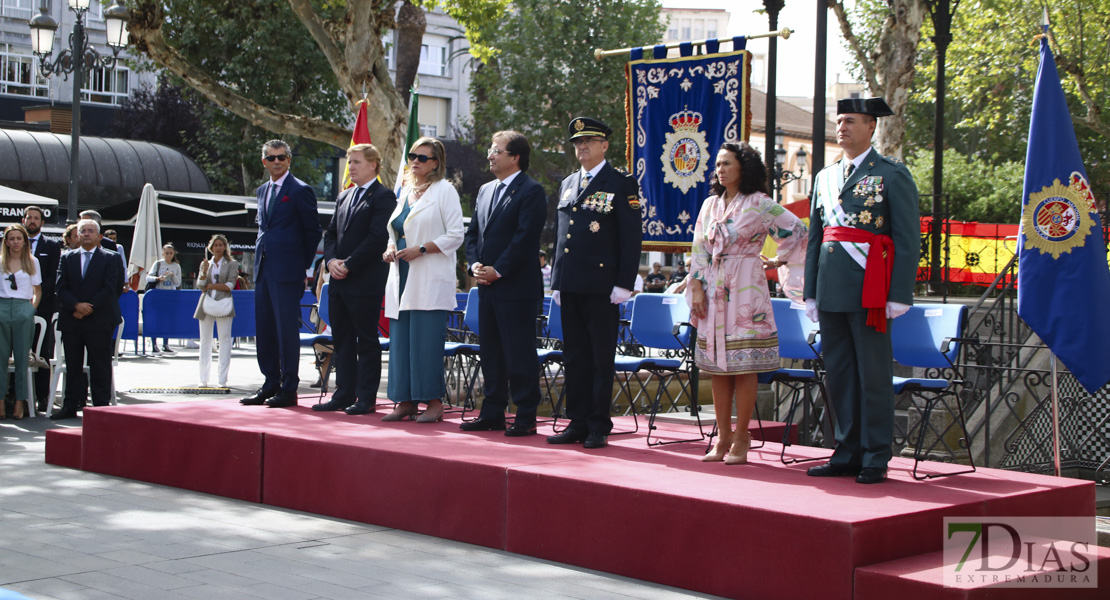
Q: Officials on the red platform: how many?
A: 7